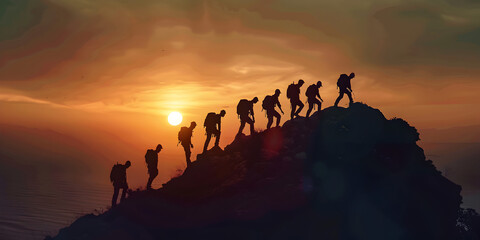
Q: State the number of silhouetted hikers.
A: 9